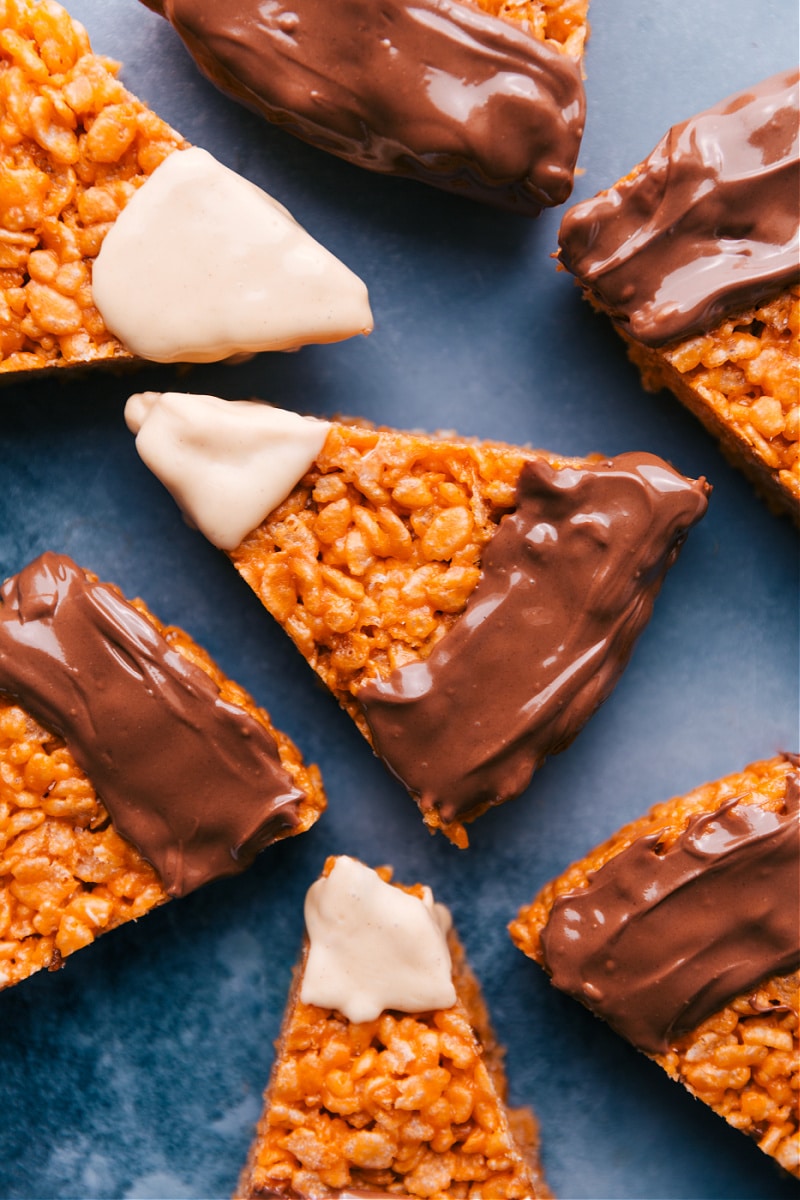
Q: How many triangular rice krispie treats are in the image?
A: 7